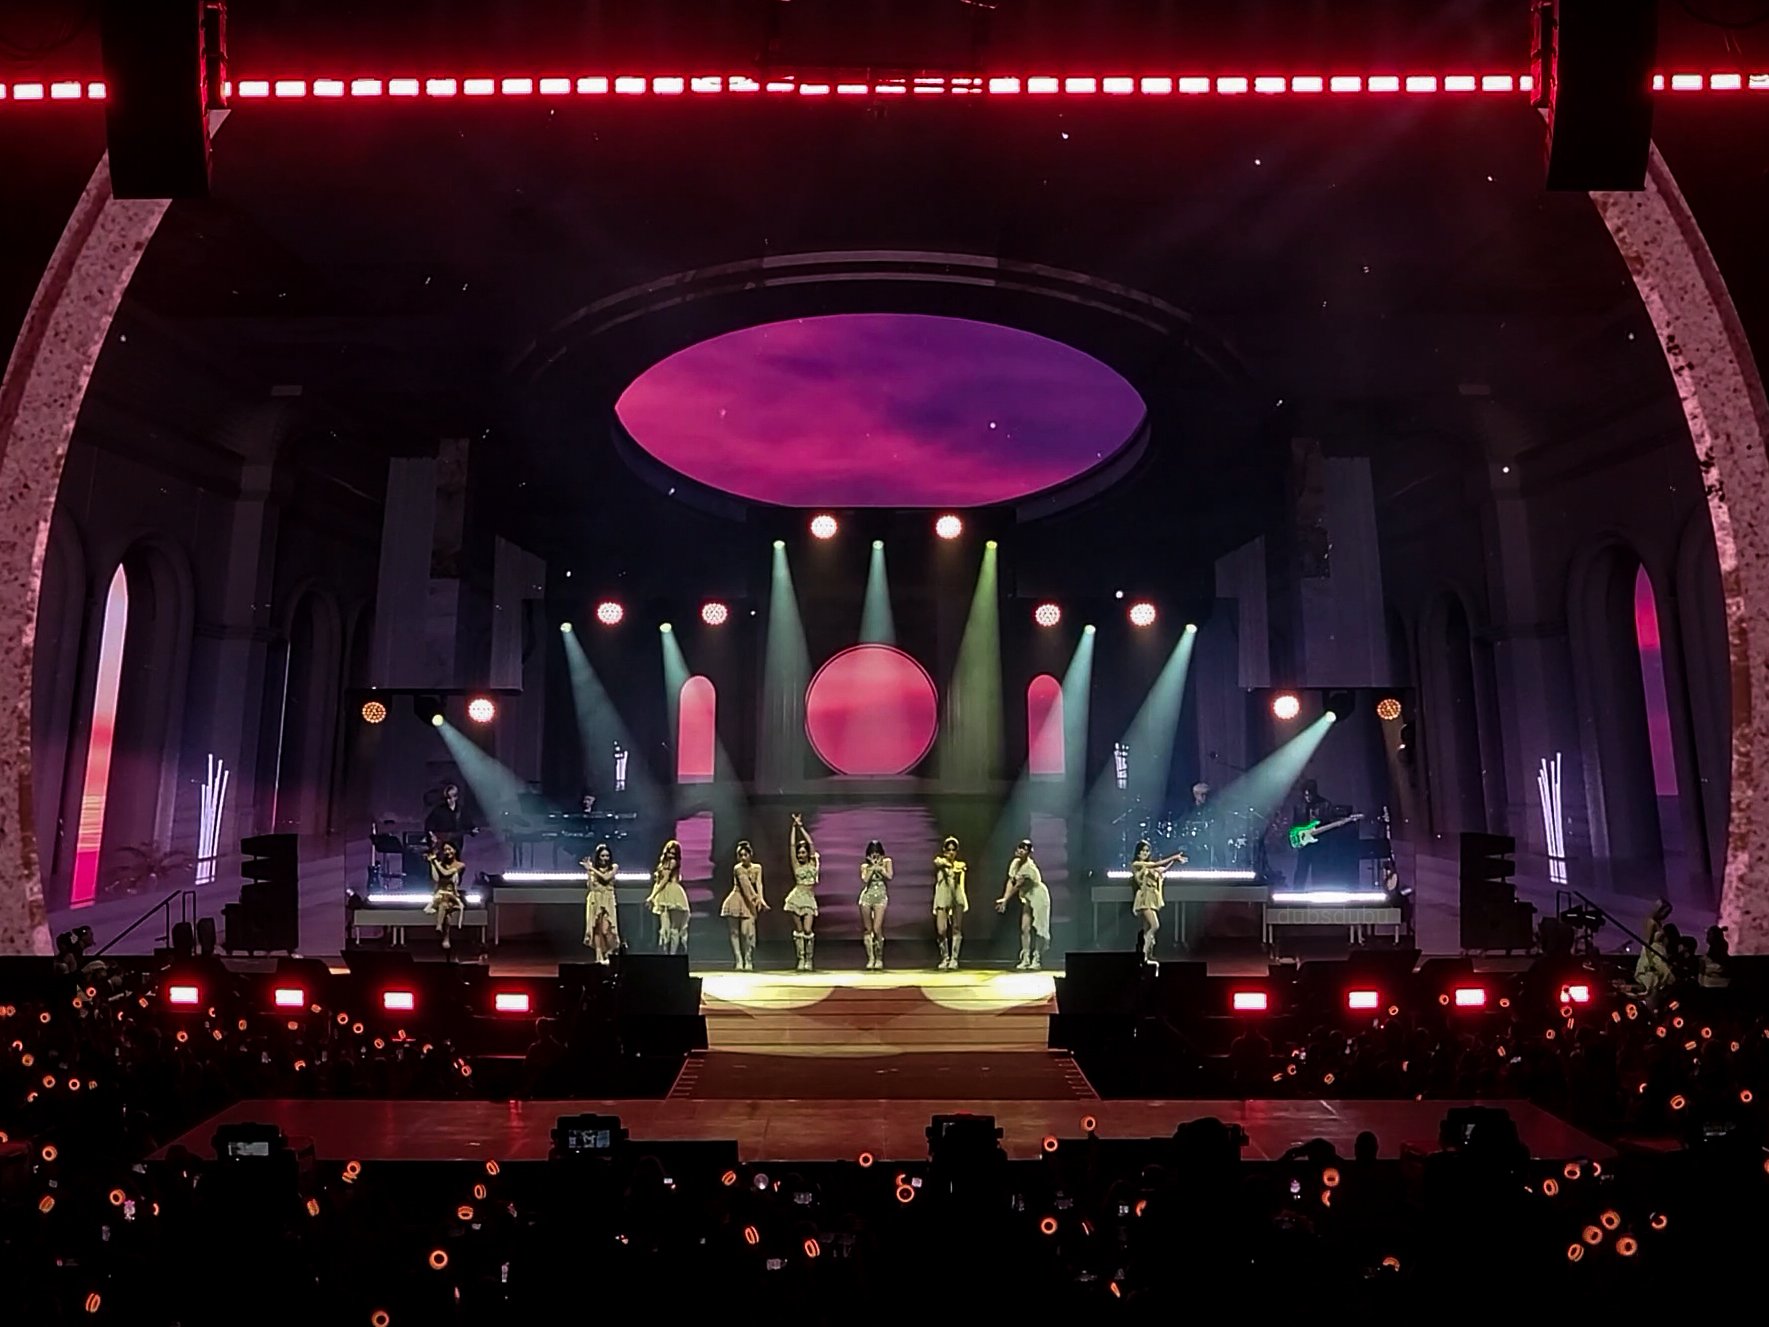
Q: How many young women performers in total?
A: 9